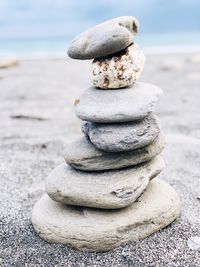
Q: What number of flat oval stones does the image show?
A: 6